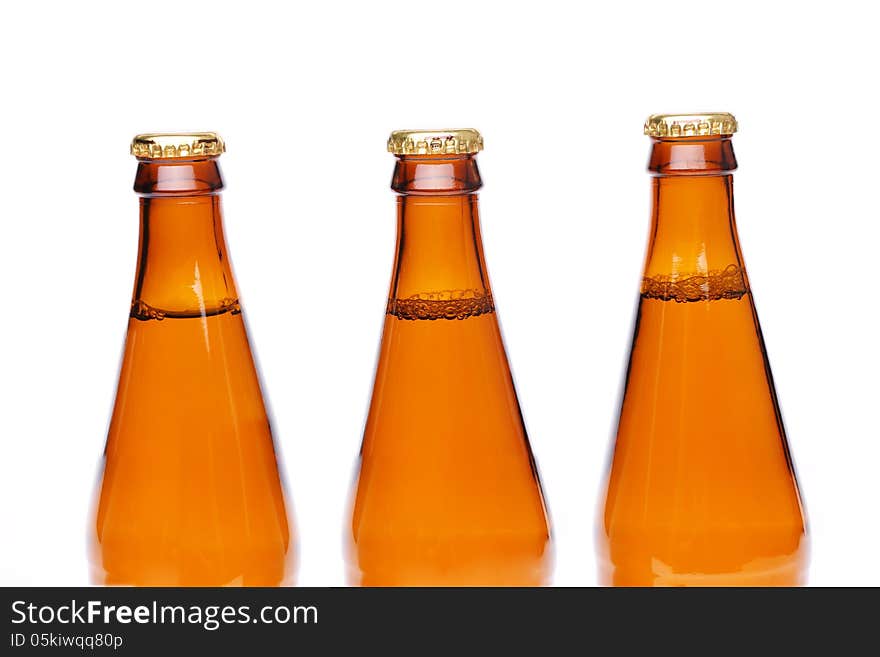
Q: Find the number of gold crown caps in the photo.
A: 3